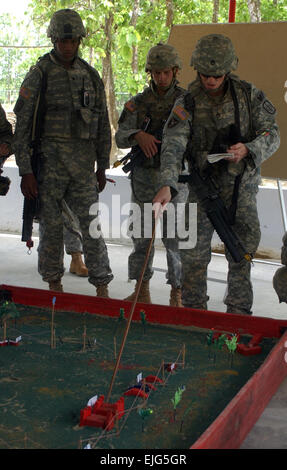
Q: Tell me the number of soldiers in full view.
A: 3